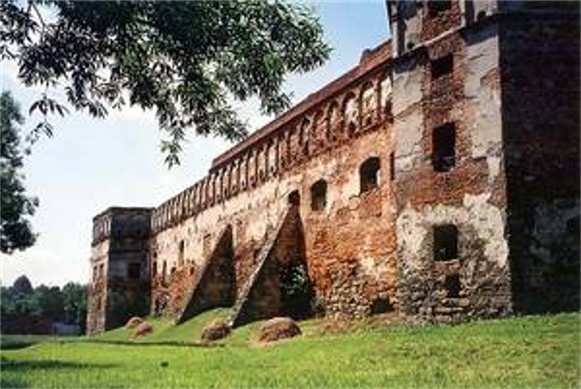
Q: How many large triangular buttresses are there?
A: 2